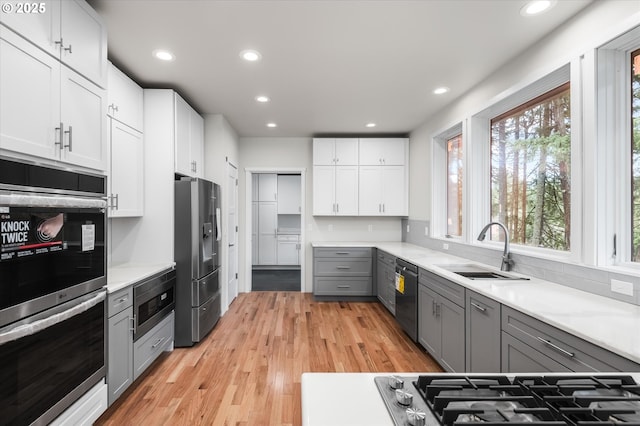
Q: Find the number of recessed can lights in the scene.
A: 7